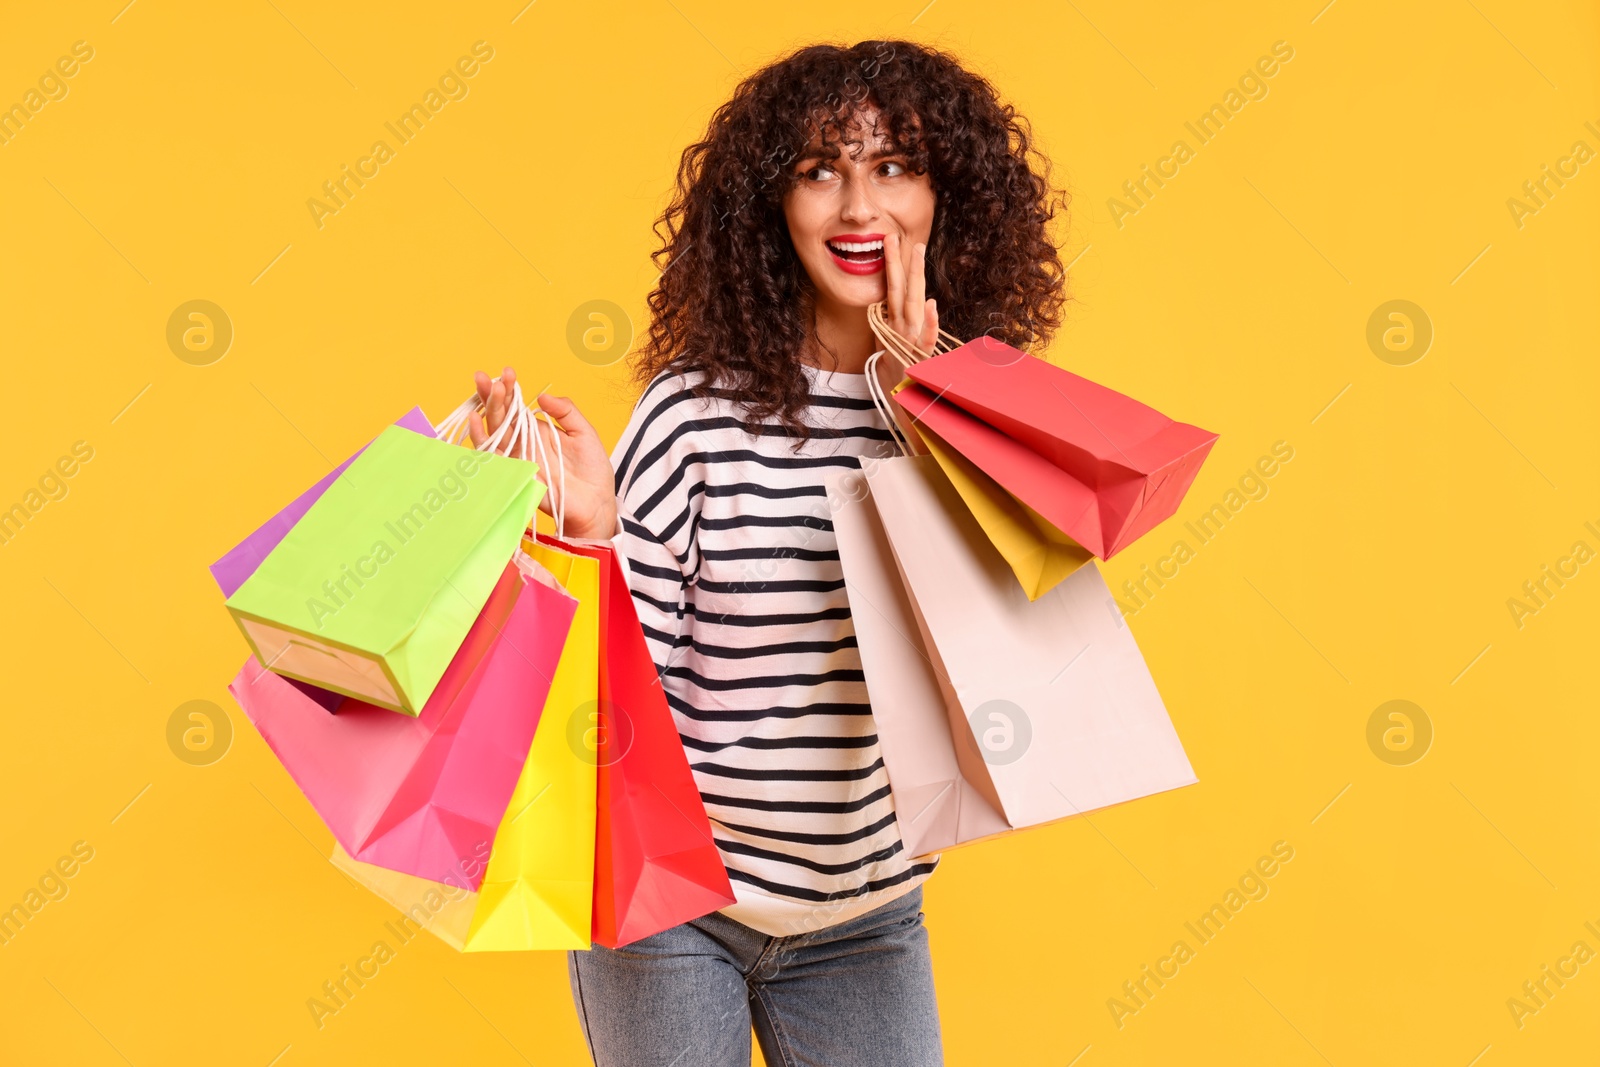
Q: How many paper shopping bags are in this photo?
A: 8